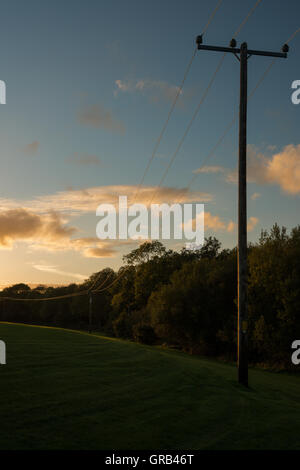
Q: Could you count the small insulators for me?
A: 3